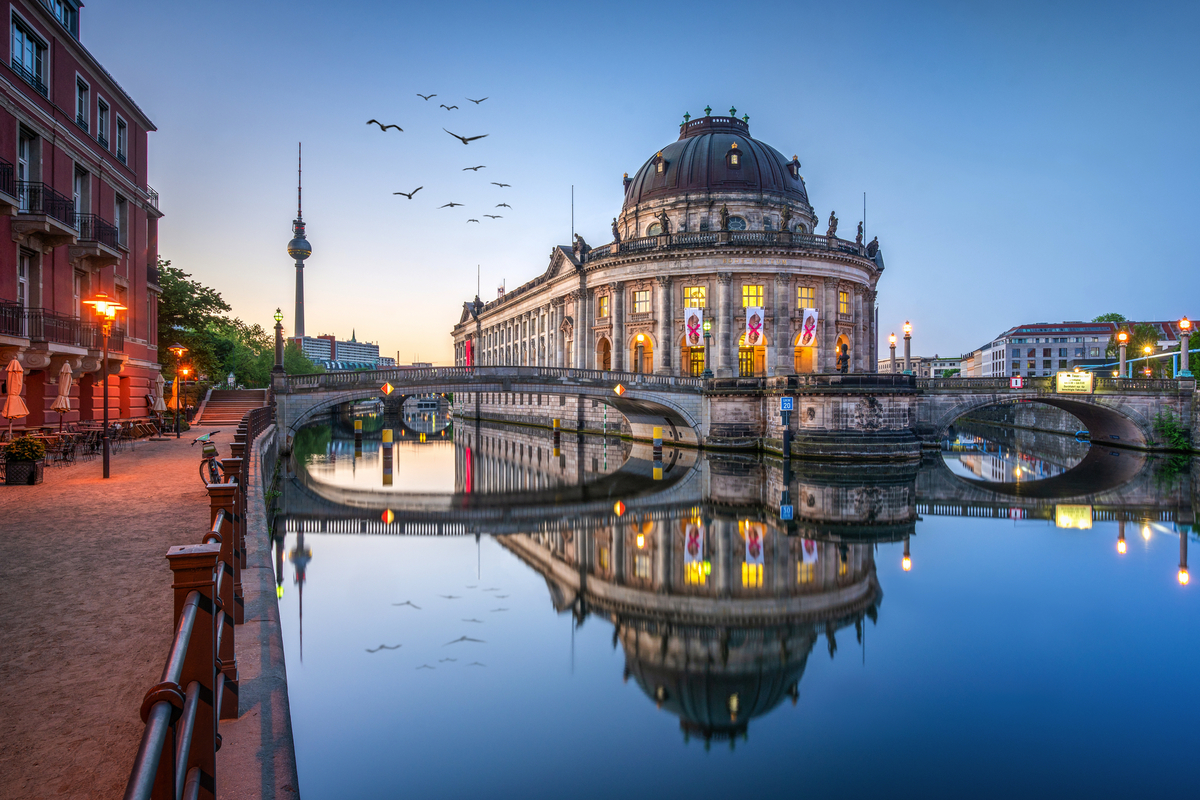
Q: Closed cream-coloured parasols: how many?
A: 4